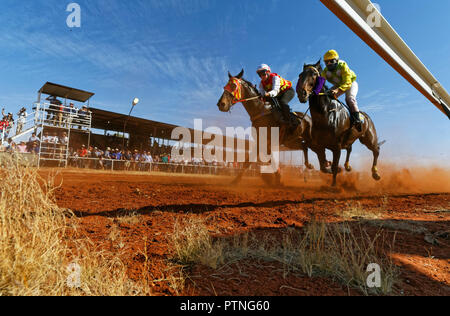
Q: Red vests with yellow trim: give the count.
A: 1